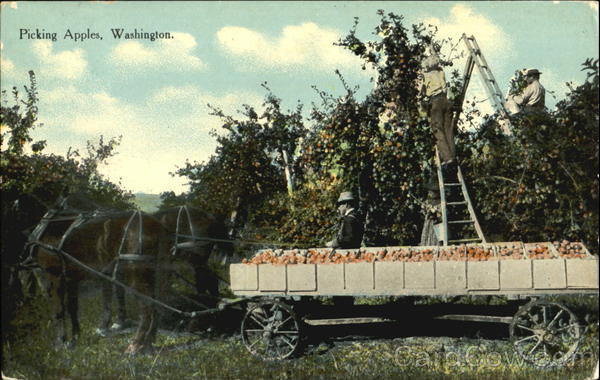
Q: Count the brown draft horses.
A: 2